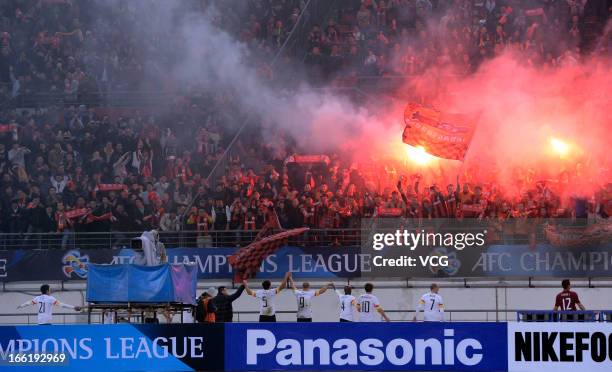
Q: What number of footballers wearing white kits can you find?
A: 6